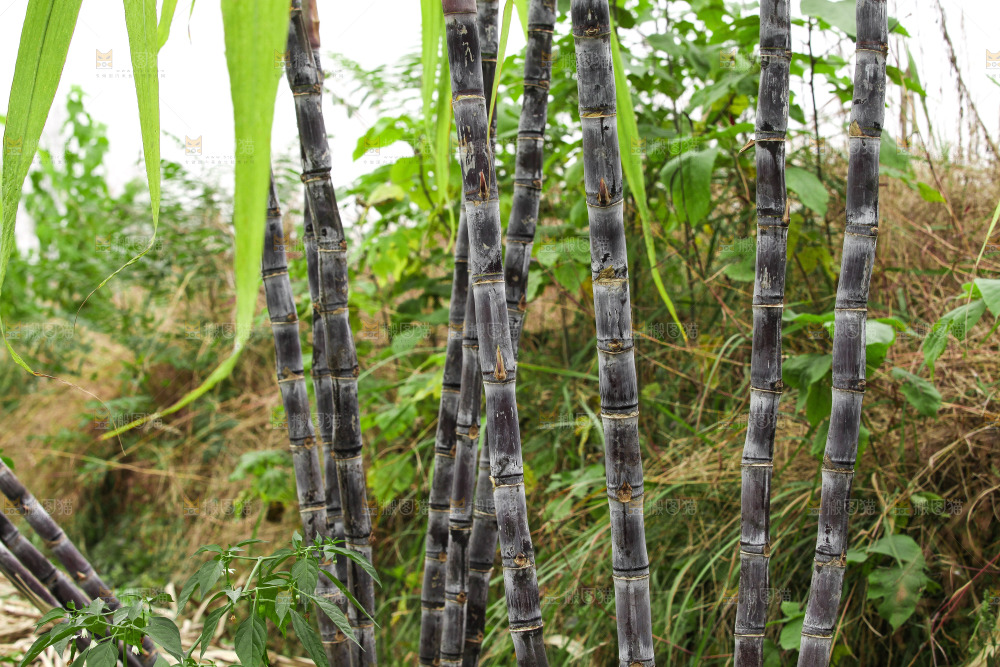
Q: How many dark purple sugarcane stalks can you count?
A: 13